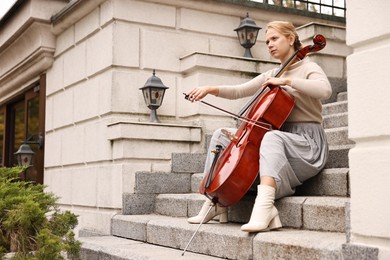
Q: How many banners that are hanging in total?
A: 0